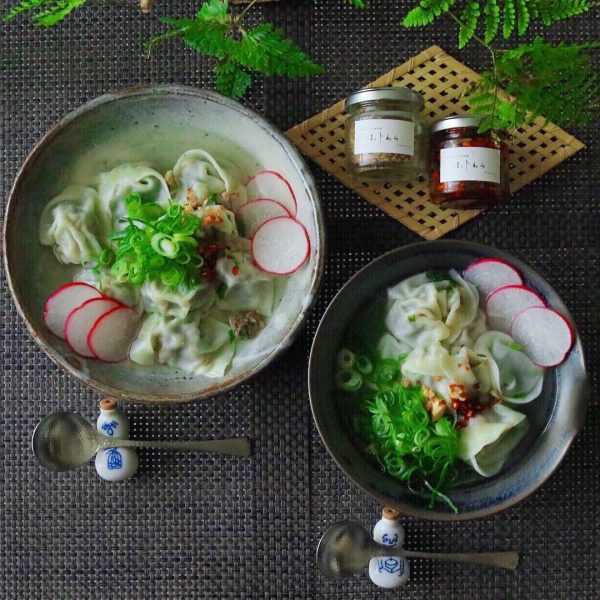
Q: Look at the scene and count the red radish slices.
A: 9